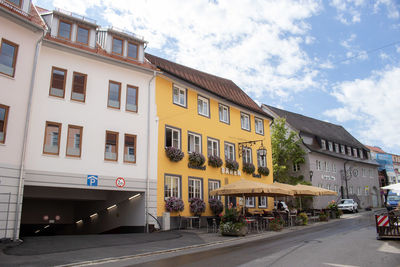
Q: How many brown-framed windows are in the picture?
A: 15